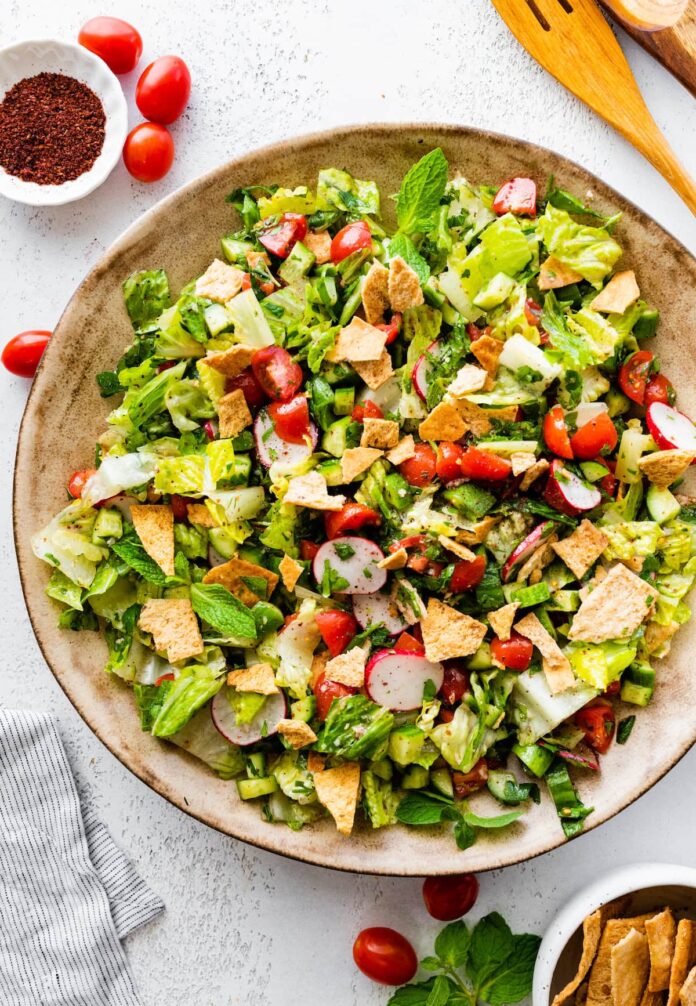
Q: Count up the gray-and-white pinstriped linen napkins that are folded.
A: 1